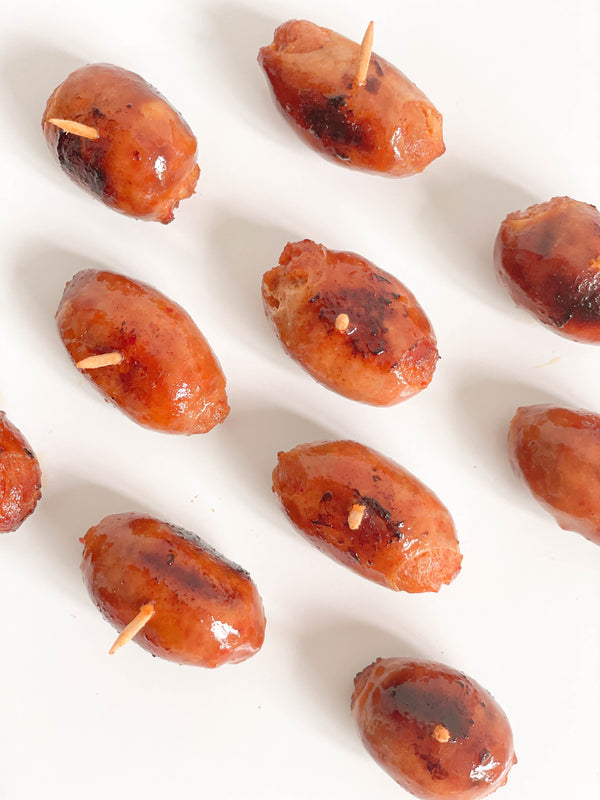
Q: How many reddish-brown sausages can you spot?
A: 10